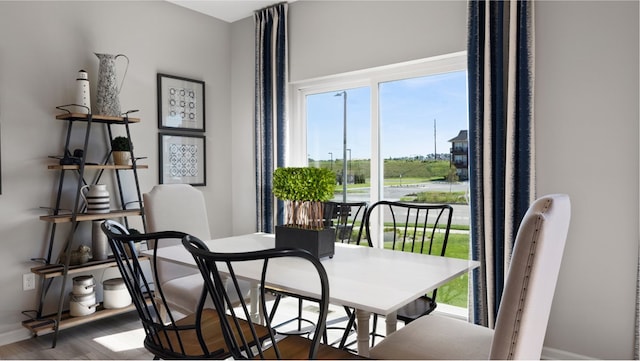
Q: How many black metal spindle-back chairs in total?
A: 4